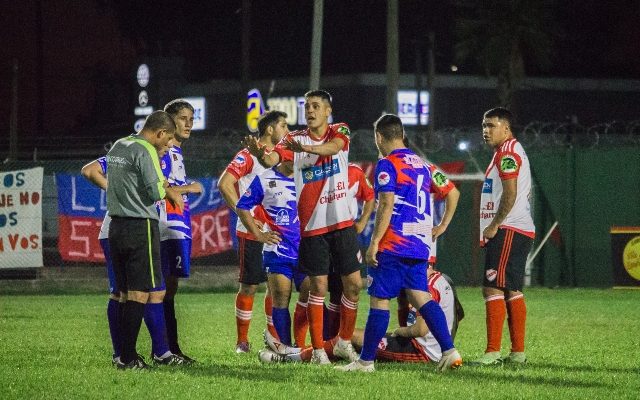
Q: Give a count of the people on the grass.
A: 11